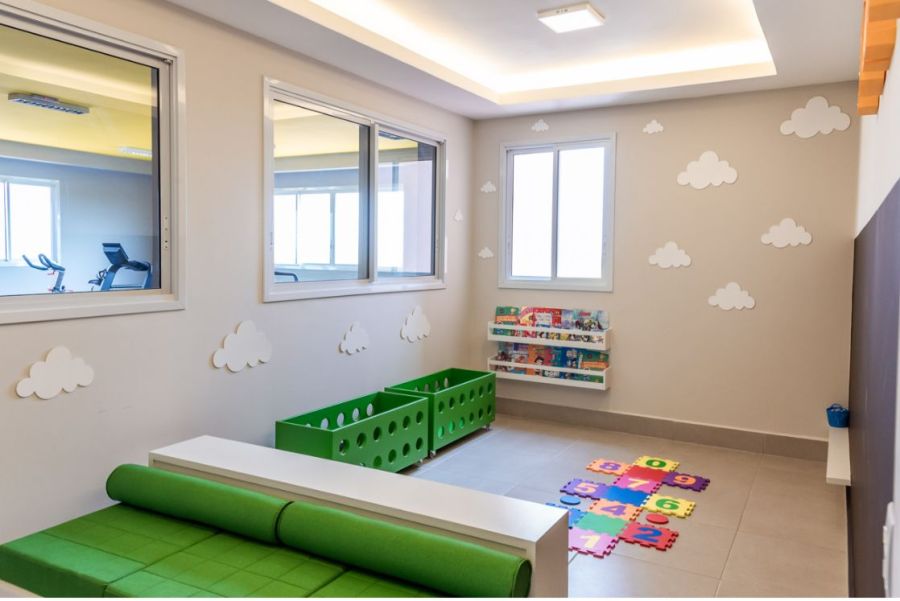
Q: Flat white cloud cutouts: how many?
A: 14